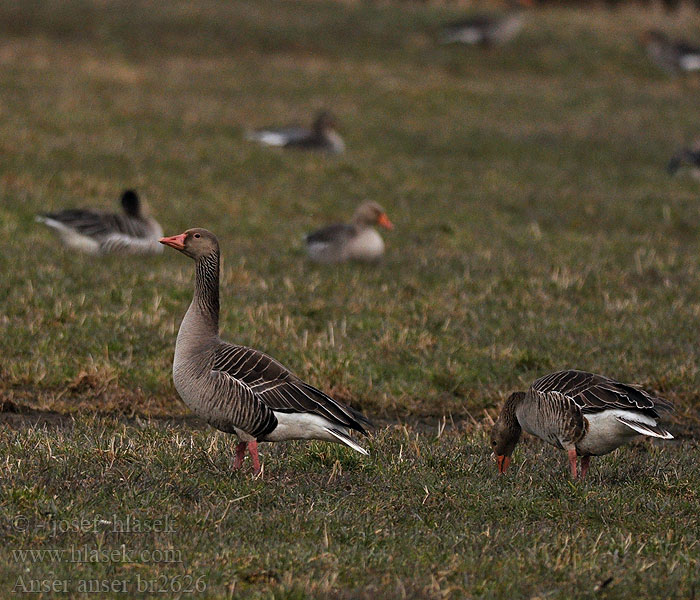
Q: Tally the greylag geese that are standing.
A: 2